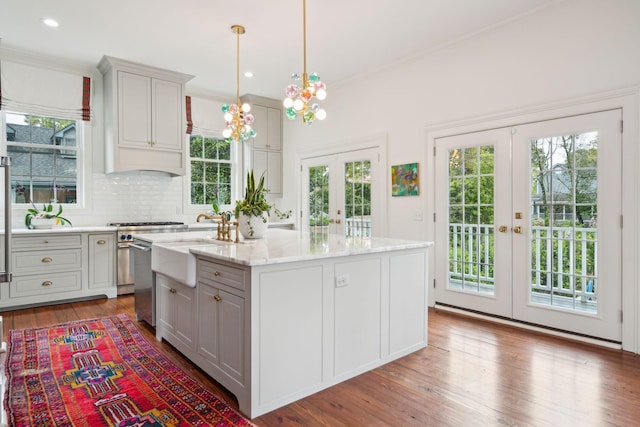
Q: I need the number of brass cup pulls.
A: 3